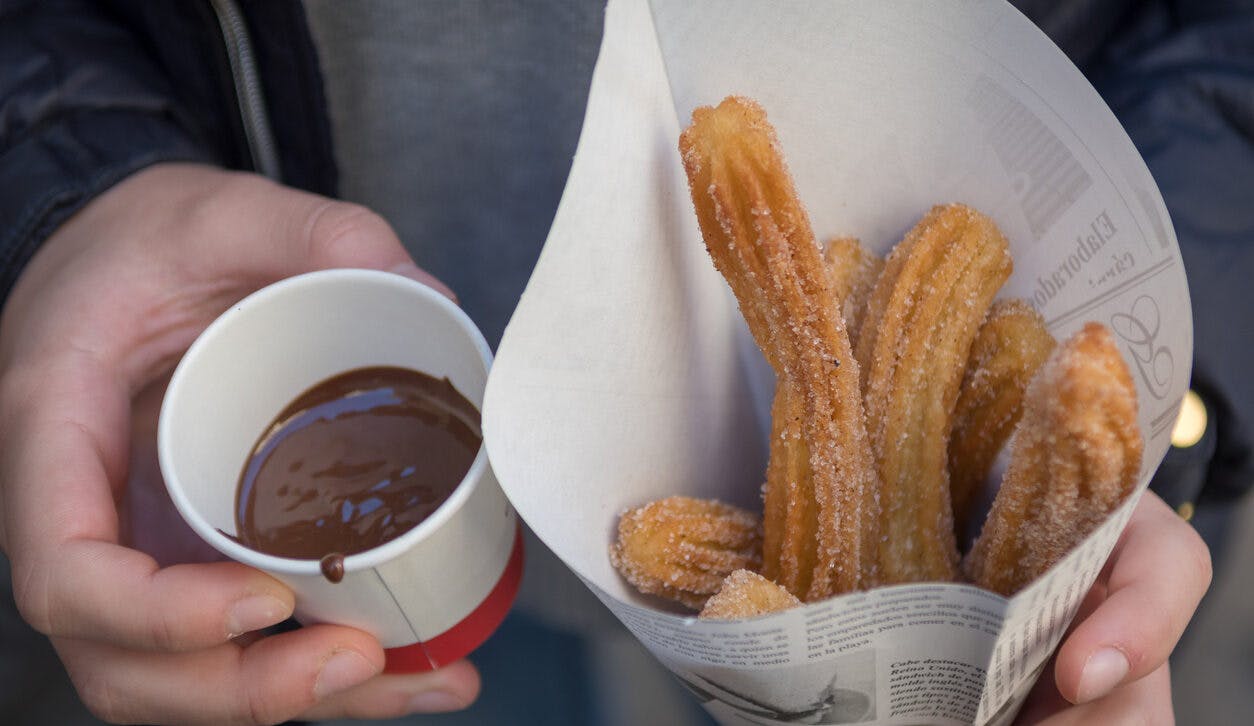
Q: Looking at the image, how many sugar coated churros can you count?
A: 7